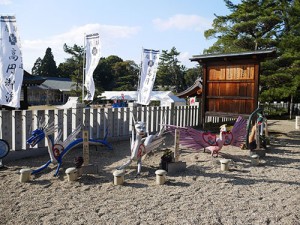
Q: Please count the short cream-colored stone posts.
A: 6